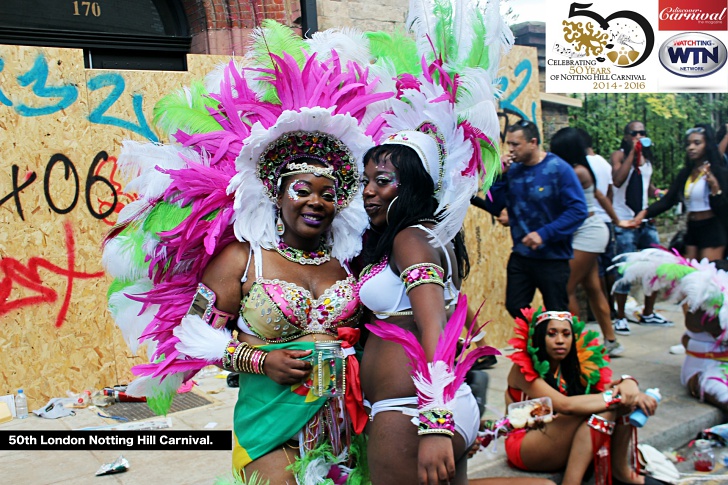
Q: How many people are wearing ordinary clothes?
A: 5